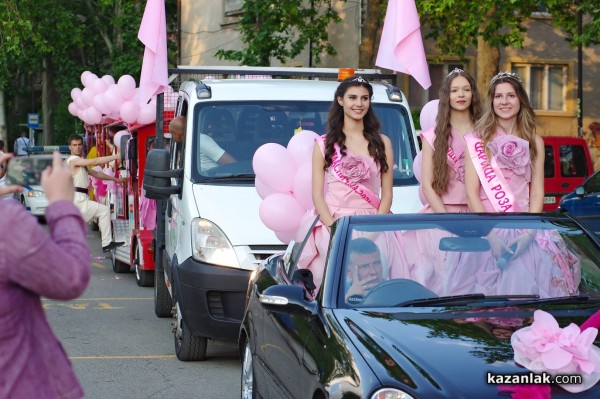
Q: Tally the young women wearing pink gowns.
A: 3